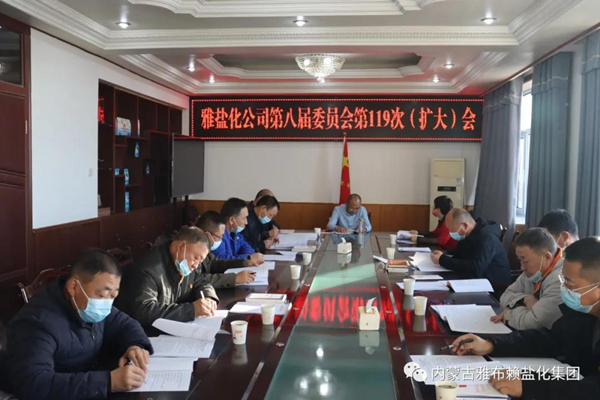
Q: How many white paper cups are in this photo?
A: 10